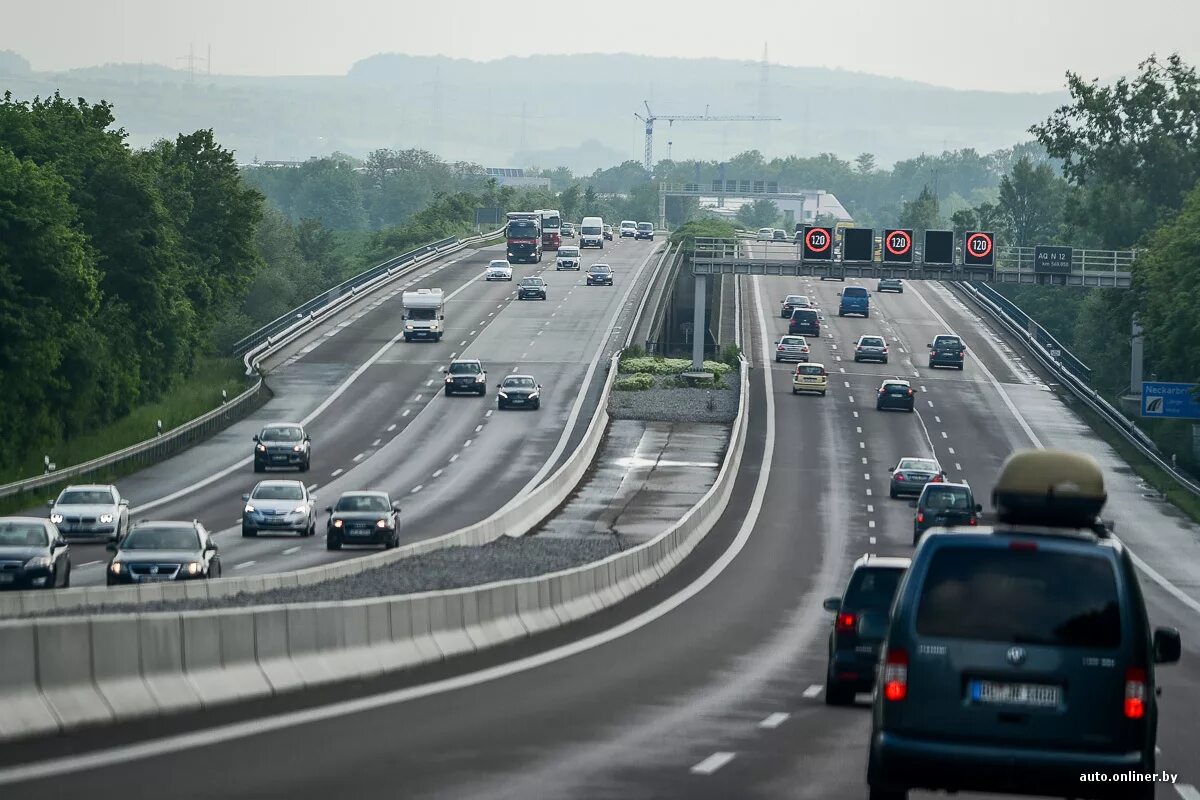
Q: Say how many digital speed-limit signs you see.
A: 3